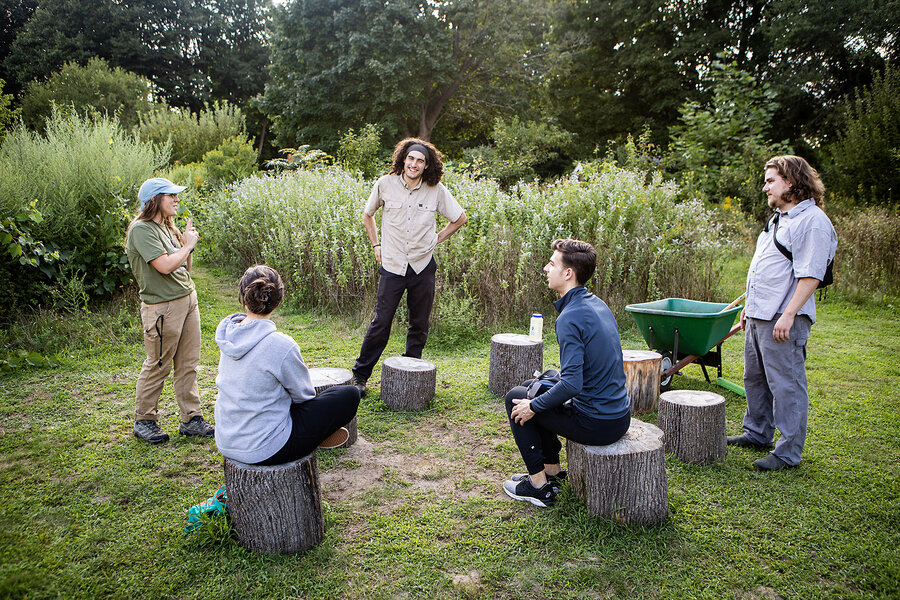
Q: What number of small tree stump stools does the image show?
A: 7